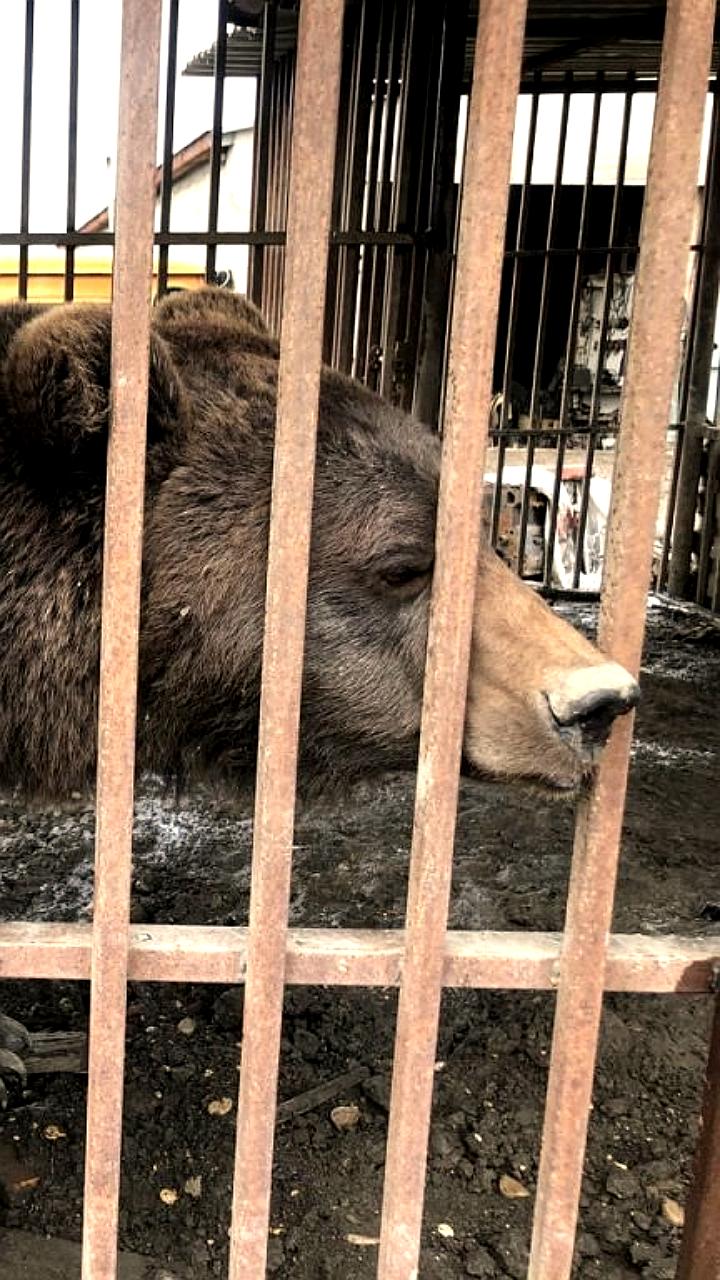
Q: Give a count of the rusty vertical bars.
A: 4